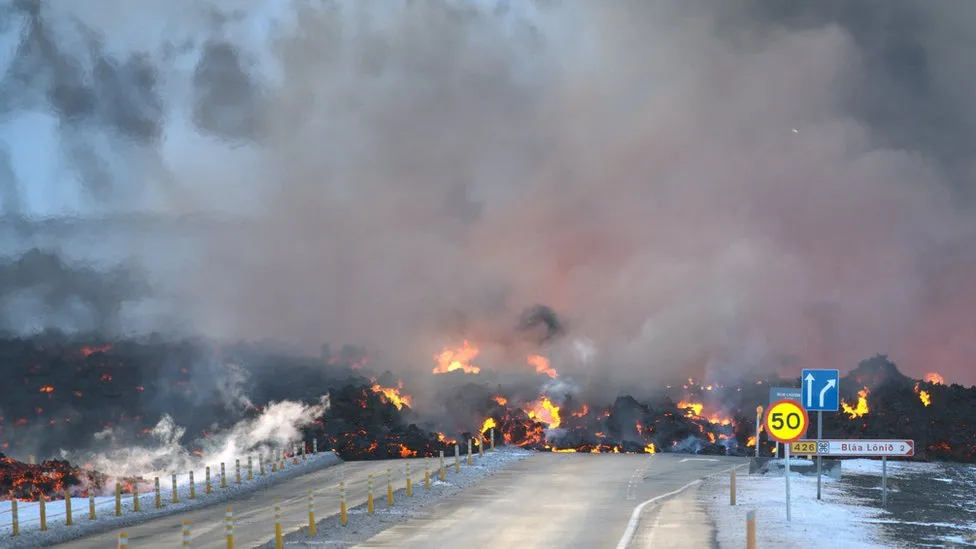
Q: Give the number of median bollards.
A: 15